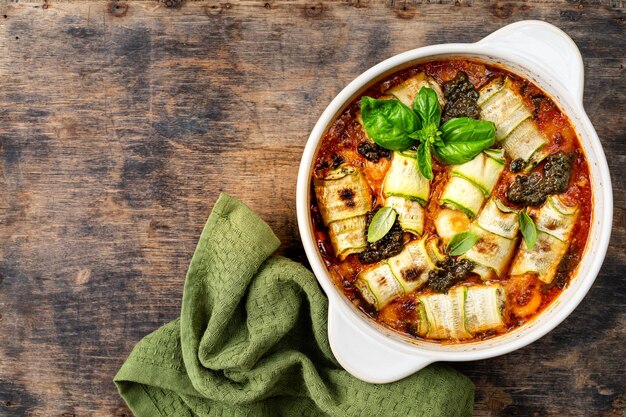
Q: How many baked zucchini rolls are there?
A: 9